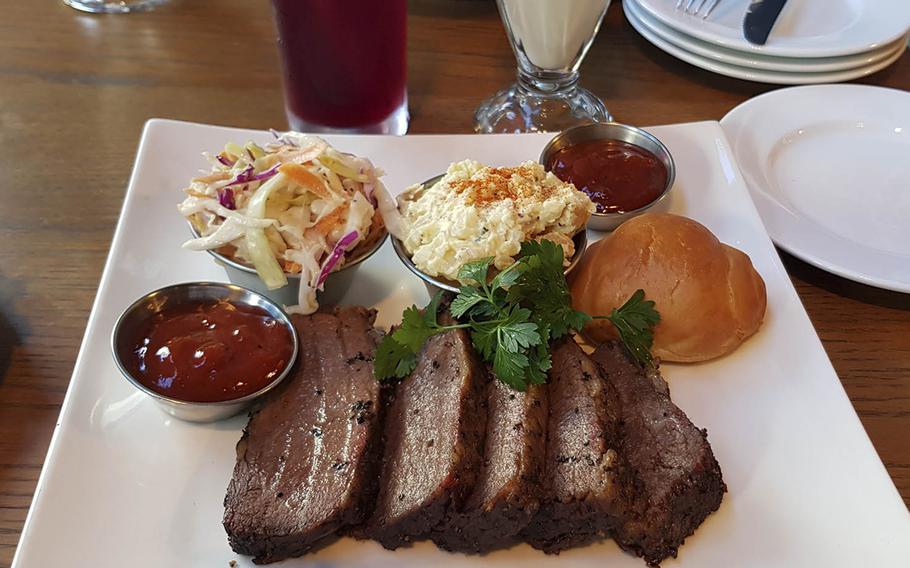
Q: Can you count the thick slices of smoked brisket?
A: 5